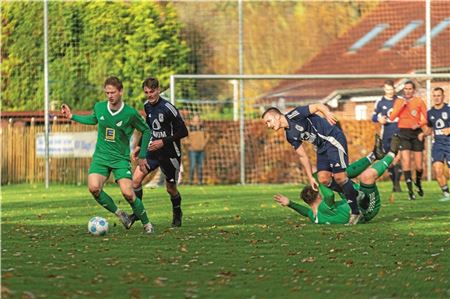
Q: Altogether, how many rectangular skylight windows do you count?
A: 3